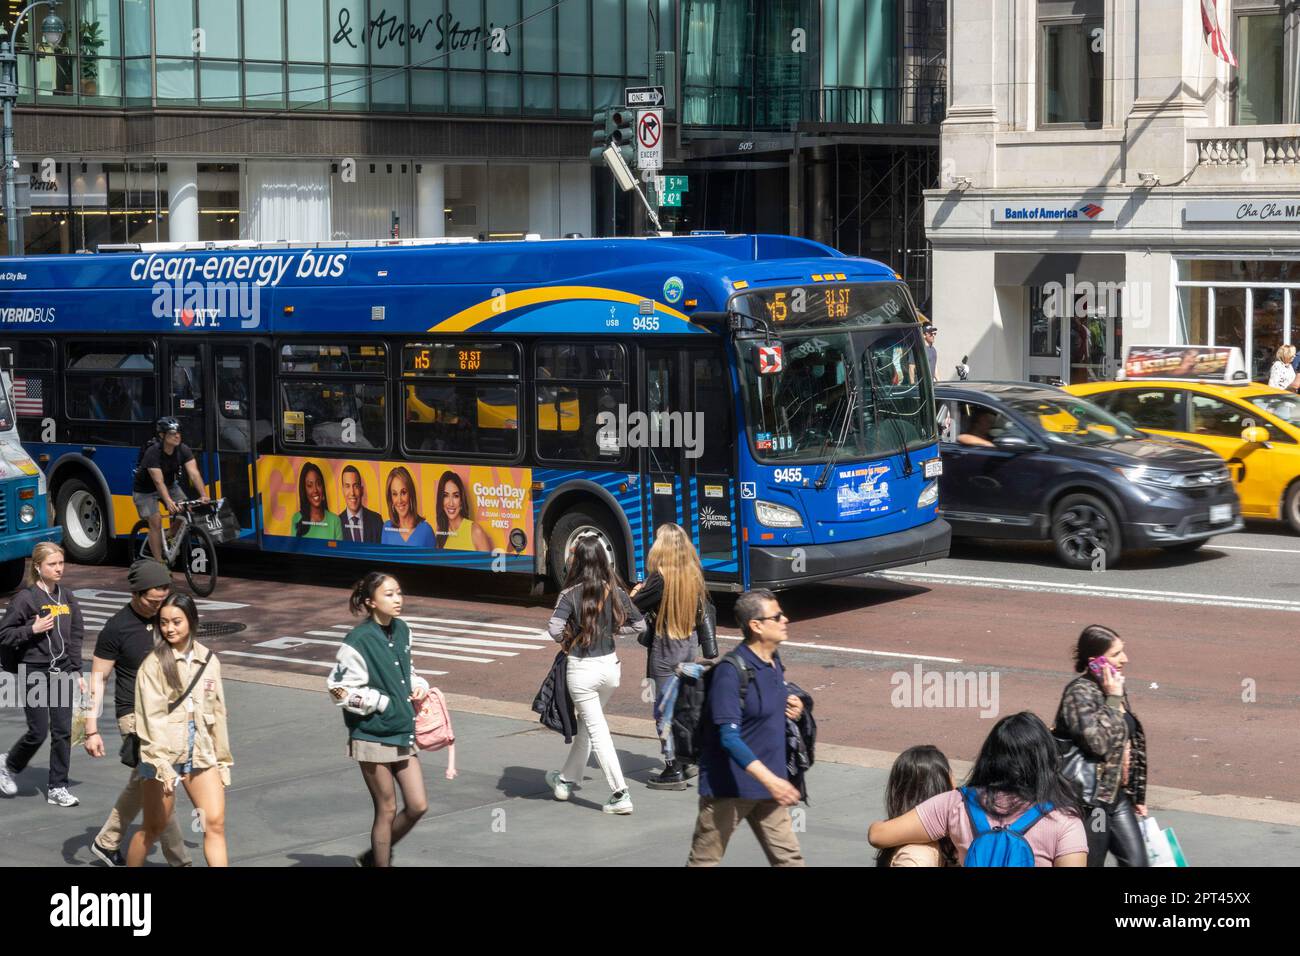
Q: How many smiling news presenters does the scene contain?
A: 4